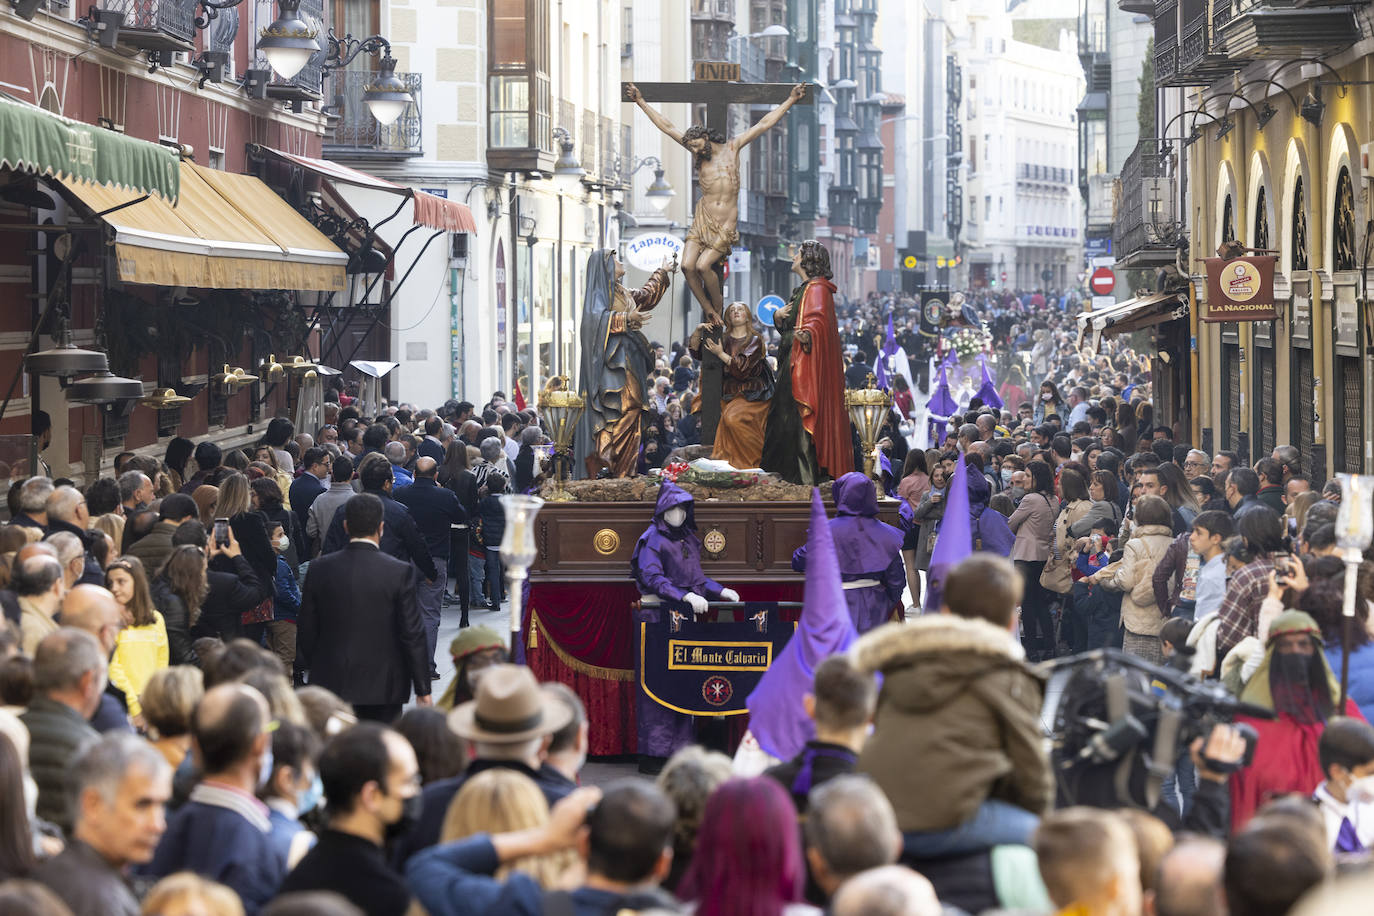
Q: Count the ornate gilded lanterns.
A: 2